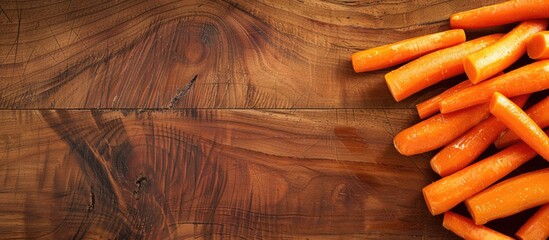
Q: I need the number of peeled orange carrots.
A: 15